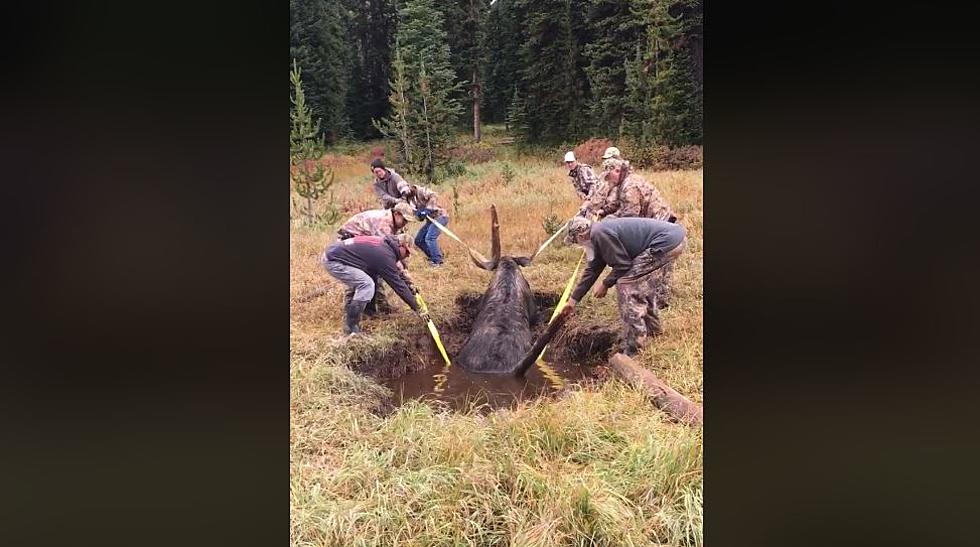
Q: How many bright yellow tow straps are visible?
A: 2